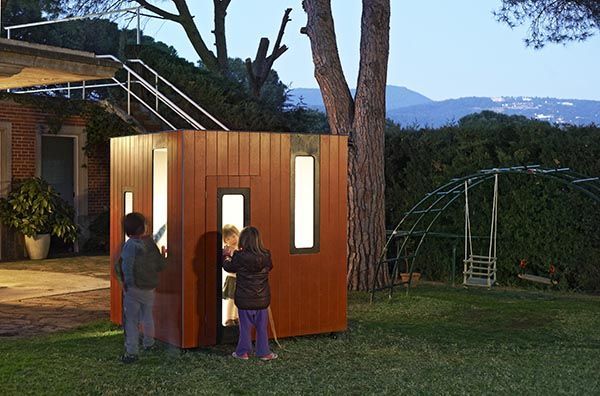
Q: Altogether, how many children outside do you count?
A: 2